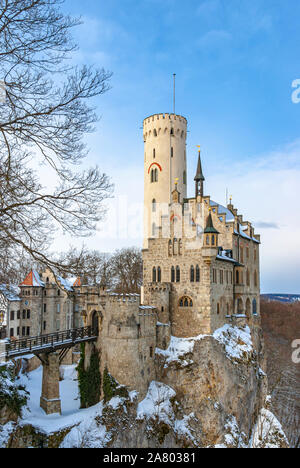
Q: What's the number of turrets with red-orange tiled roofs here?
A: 2